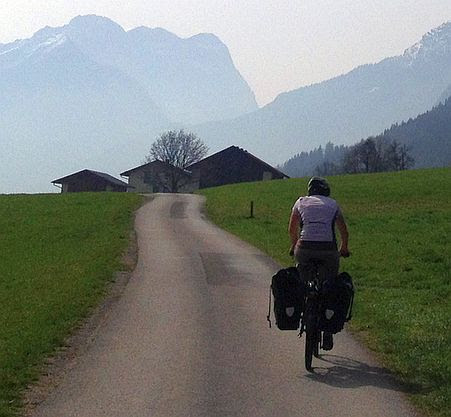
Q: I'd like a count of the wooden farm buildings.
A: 3